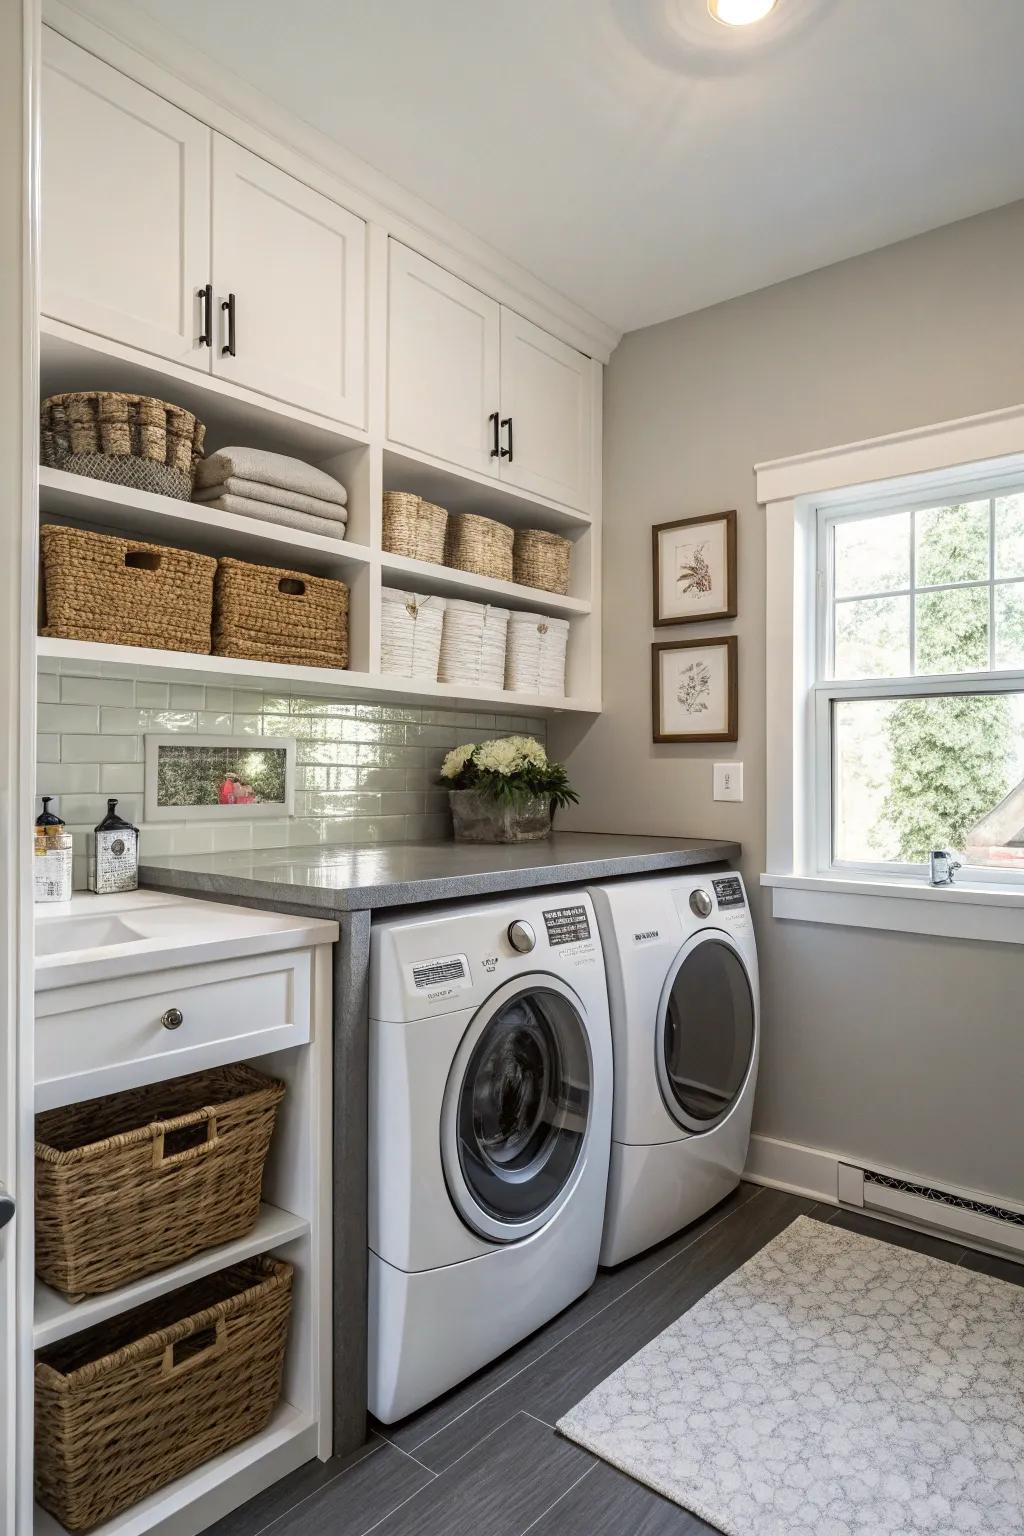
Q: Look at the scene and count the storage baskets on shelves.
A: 11